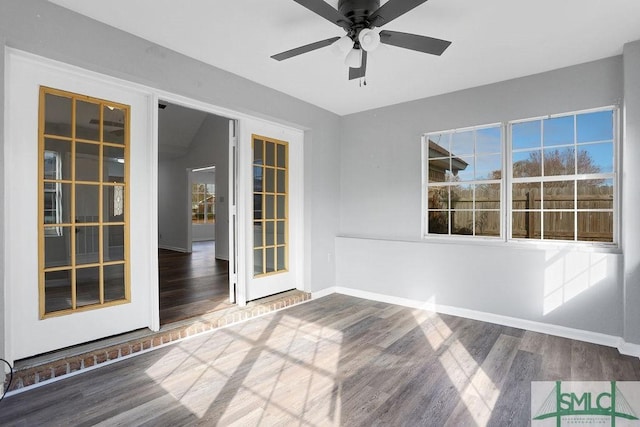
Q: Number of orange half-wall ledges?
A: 0